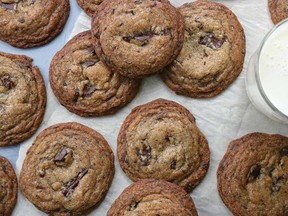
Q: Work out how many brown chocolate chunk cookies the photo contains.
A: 12